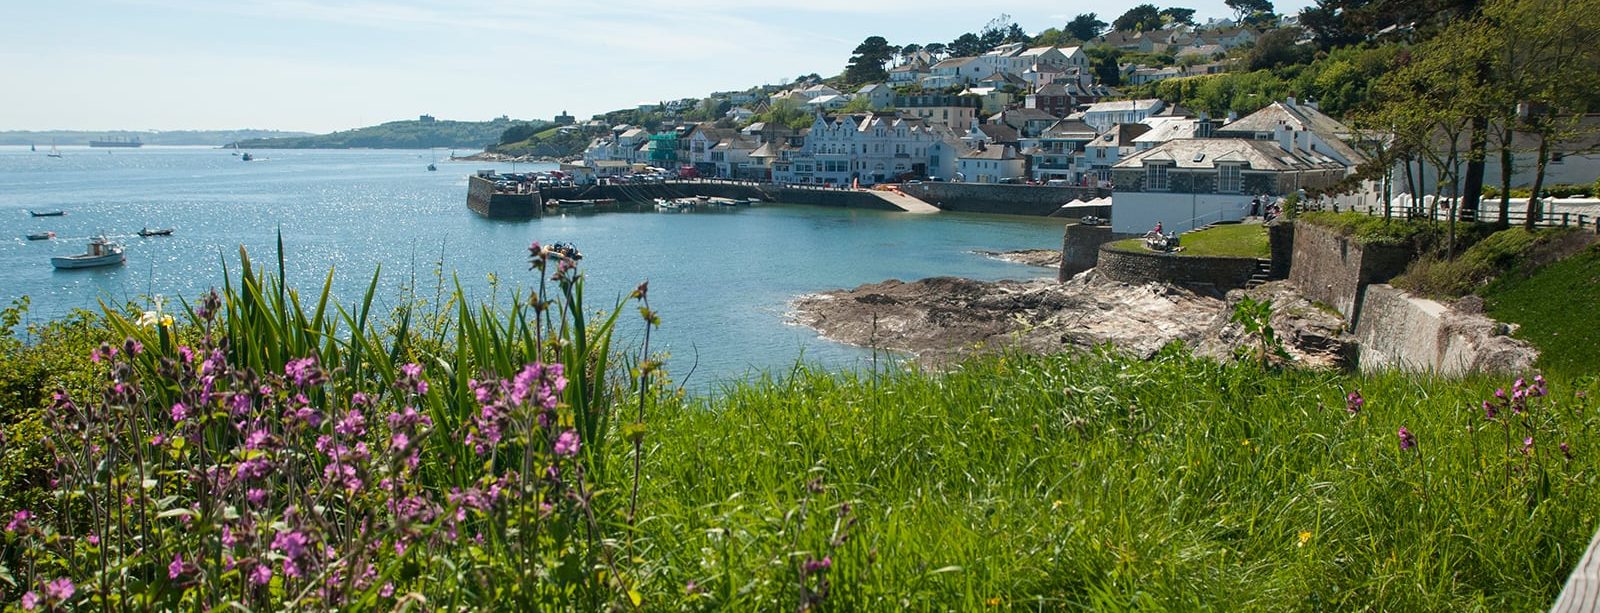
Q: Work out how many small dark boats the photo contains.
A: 3